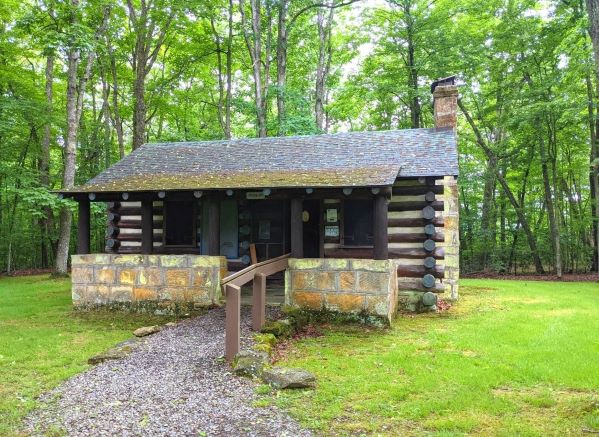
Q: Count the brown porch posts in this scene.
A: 5